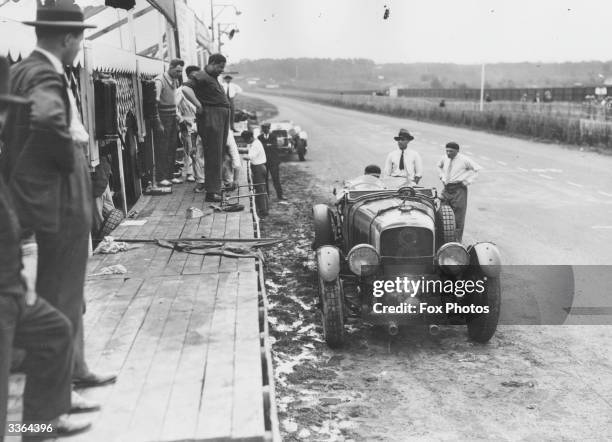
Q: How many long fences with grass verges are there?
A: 1